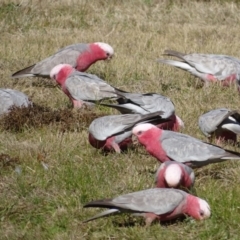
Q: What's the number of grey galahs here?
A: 10